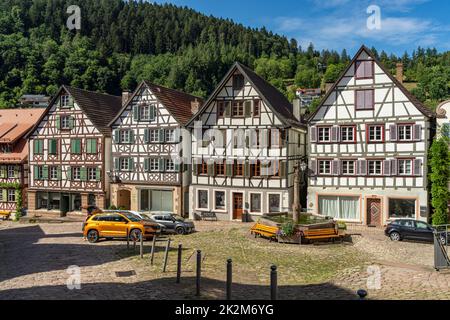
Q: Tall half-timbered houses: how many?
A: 4